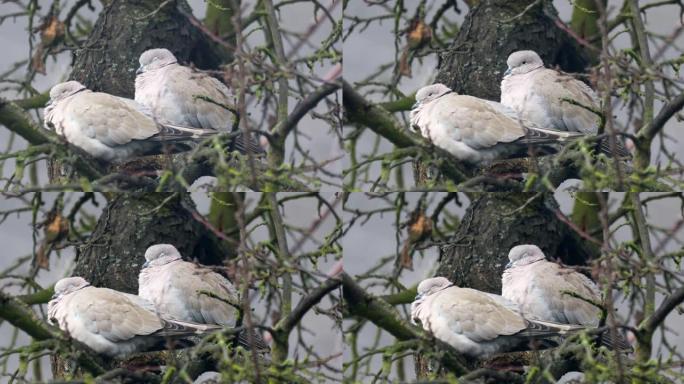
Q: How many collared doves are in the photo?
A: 8